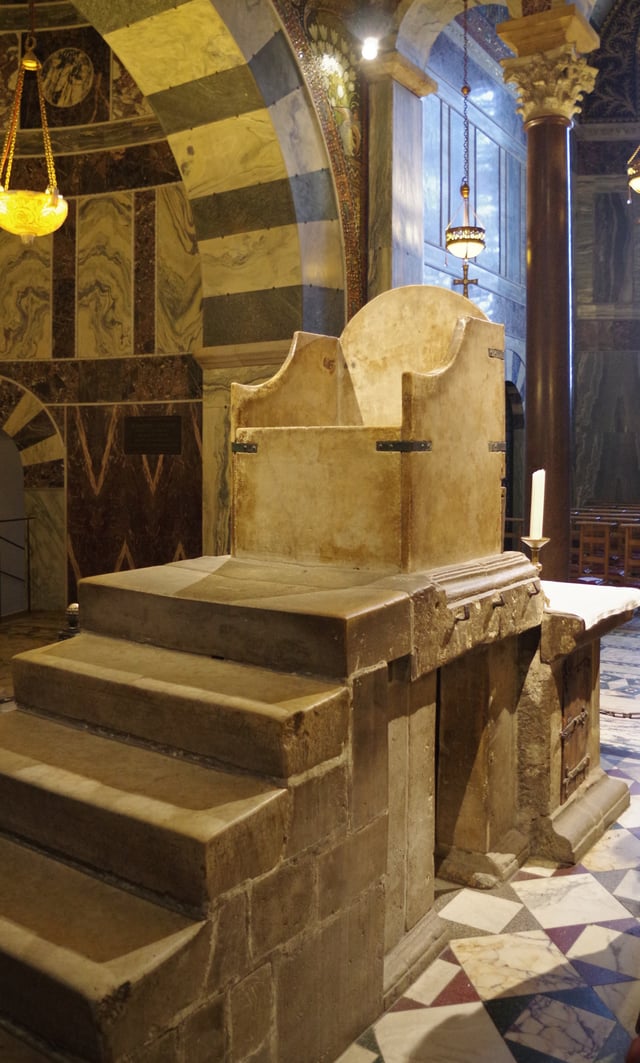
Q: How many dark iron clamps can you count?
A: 4